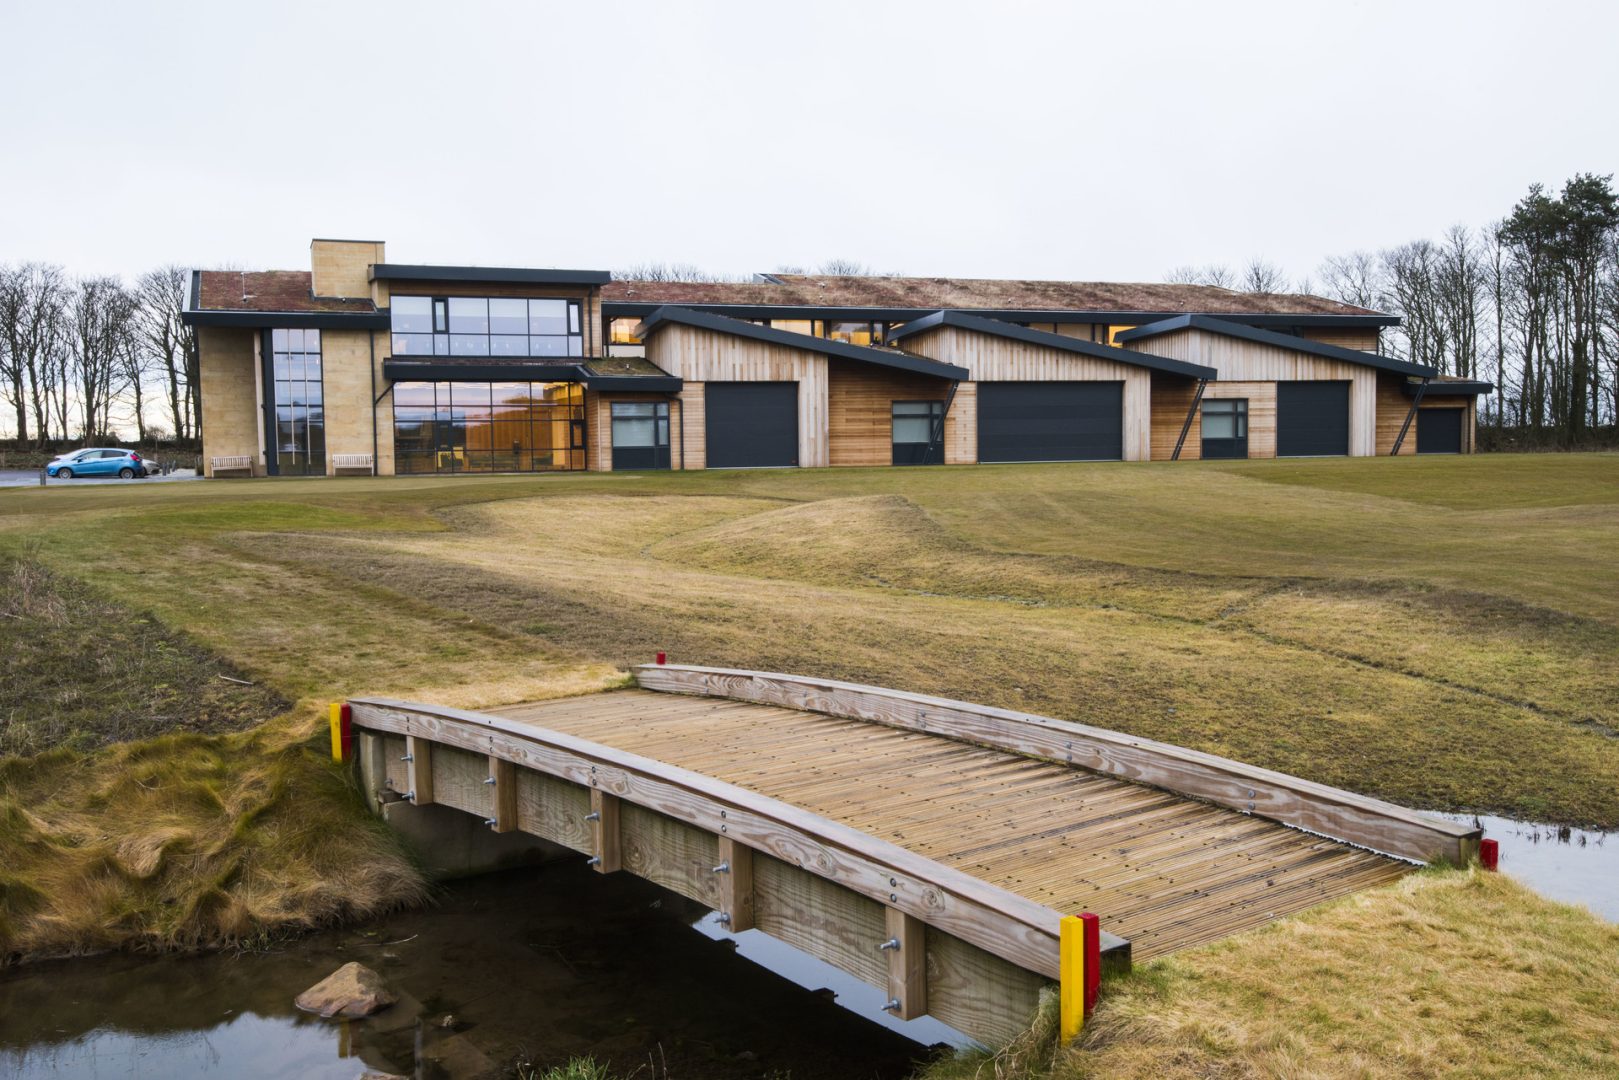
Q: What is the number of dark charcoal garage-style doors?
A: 4